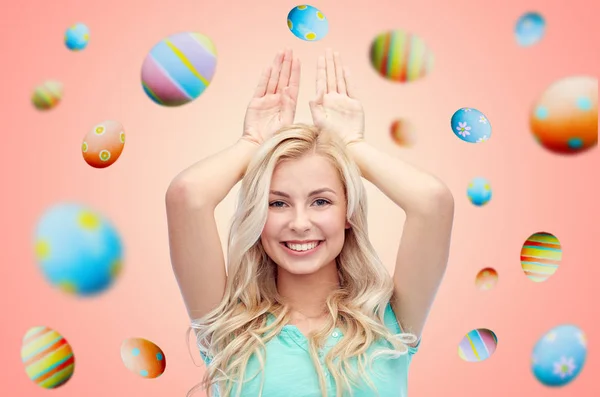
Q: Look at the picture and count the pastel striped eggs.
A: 2